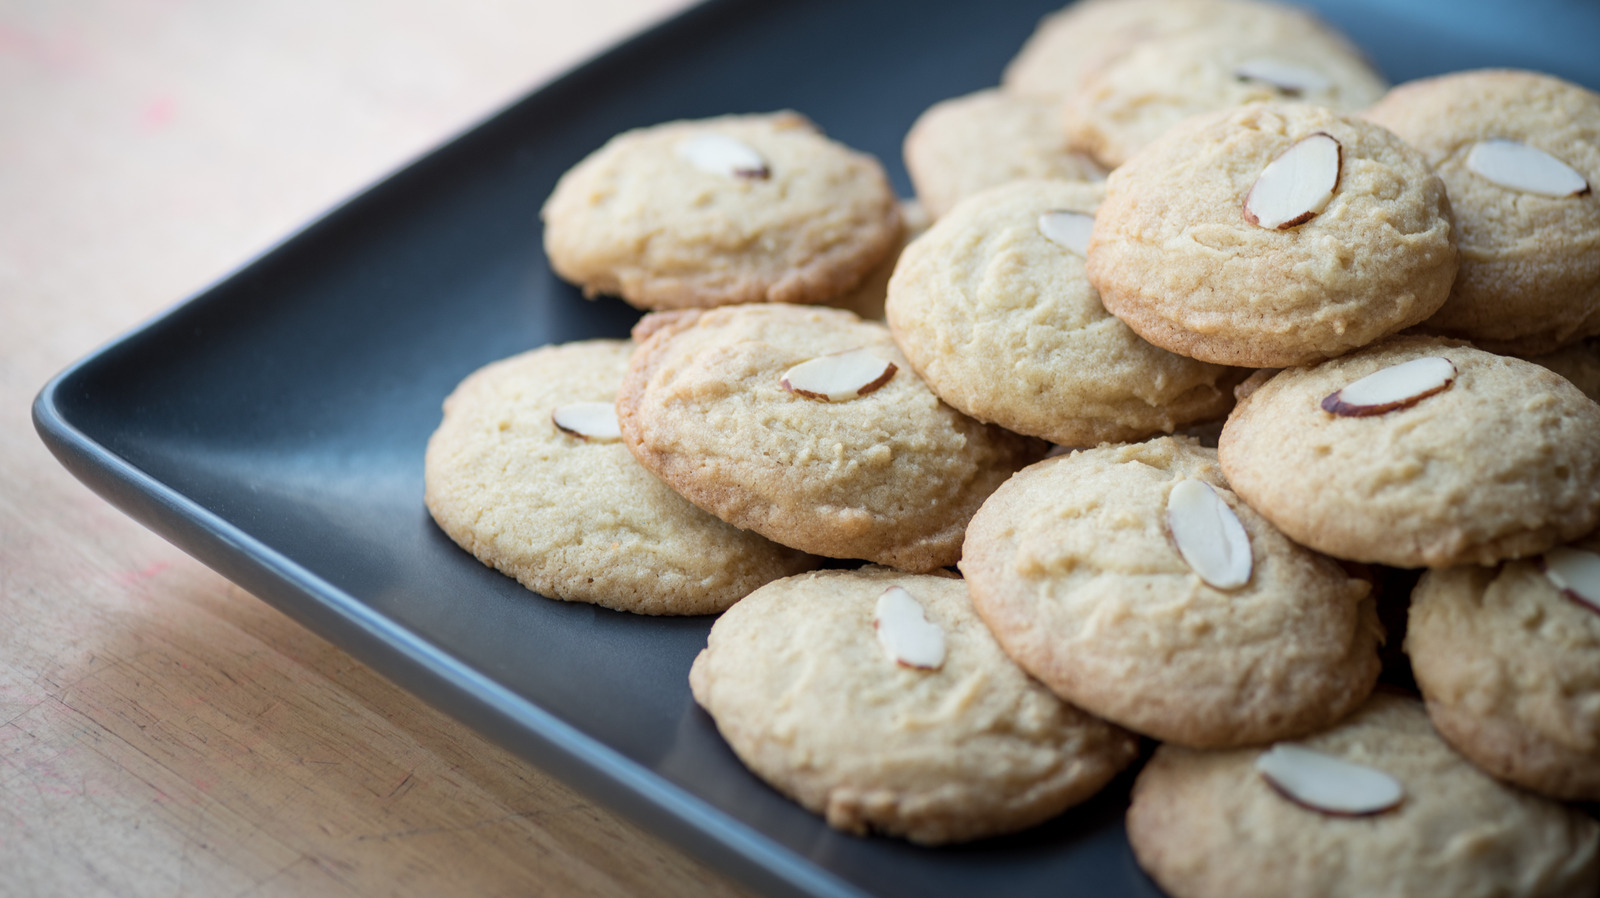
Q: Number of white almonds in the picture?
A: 12